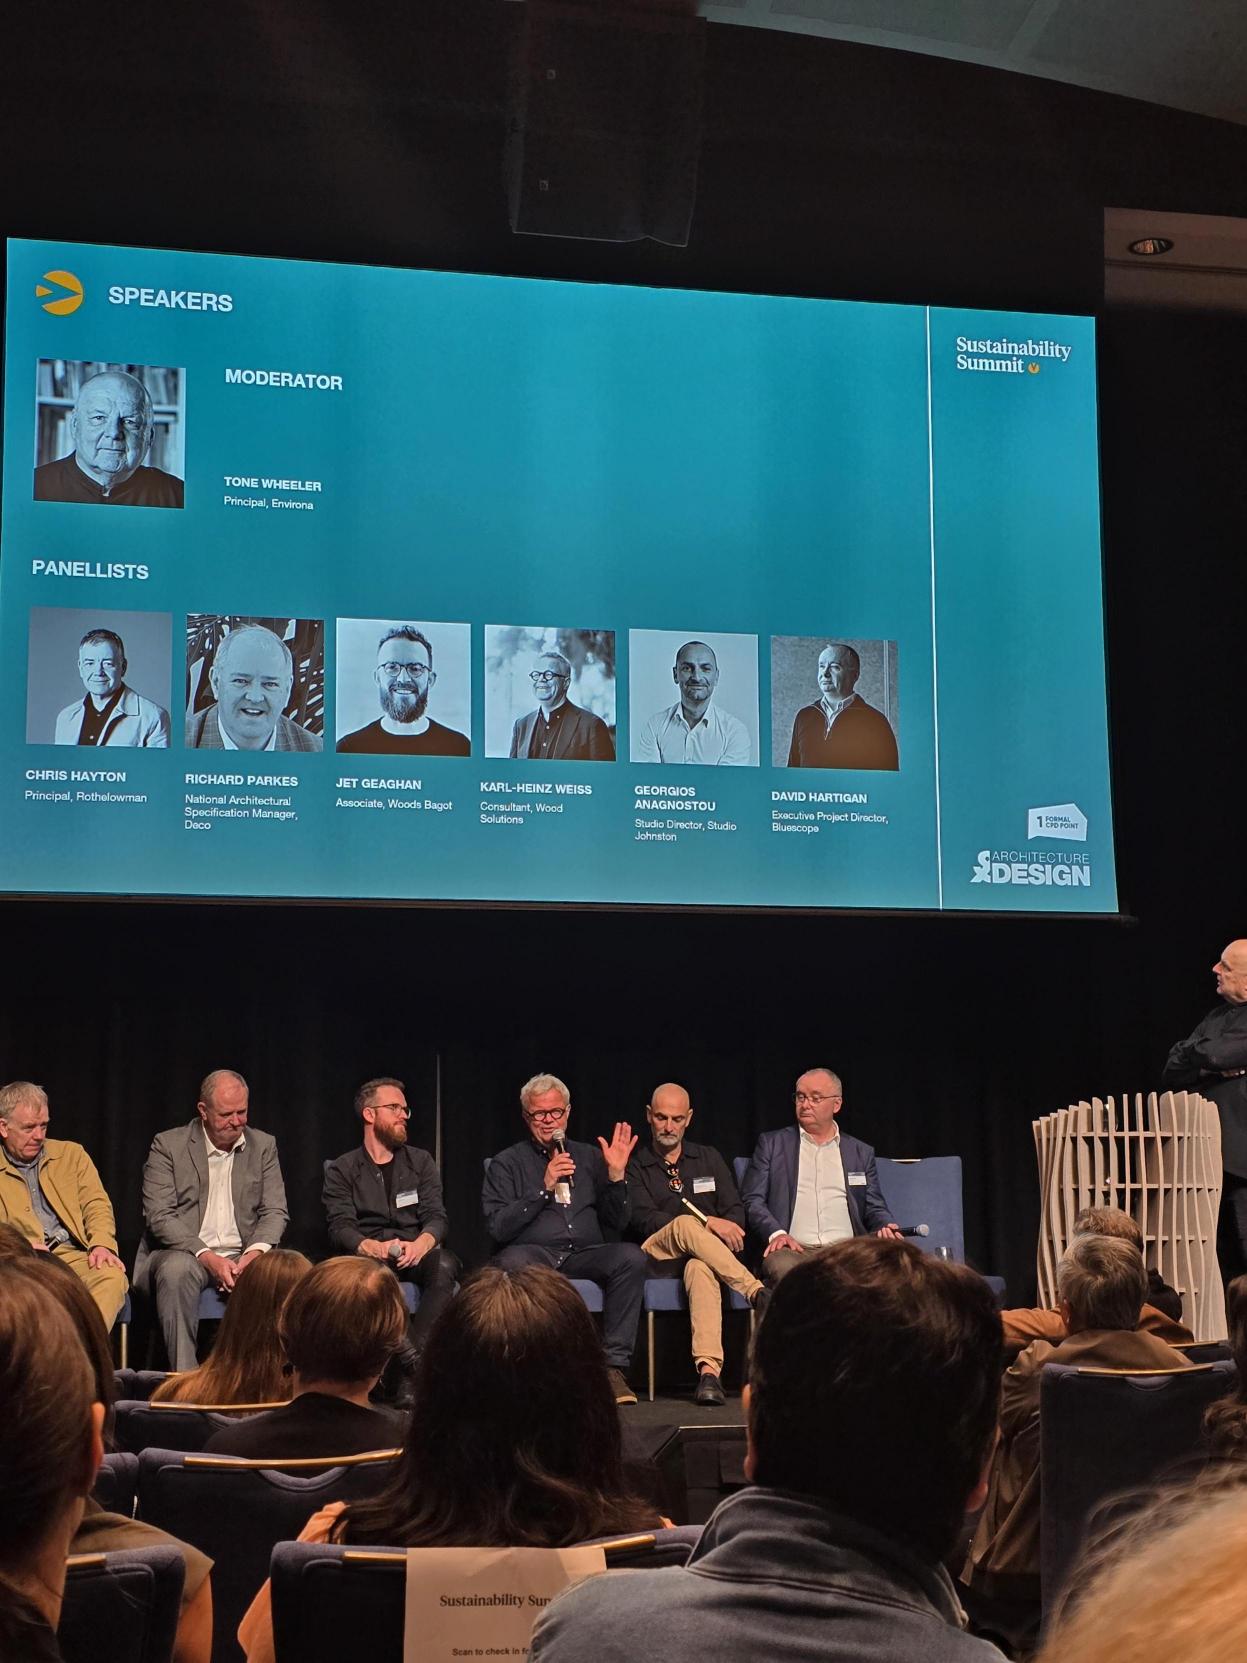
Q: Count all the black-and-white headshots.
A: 7